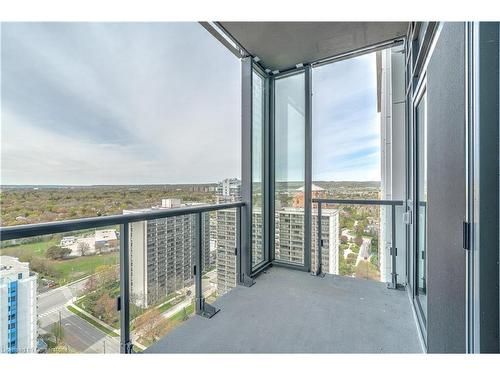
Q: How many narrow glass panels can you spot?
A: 2